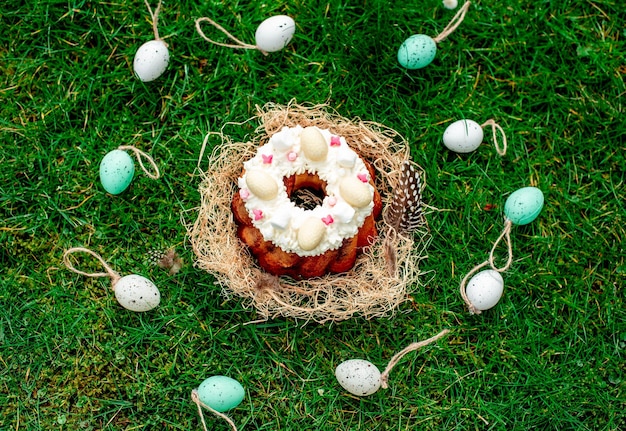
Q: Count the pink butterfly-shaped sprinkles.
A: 5